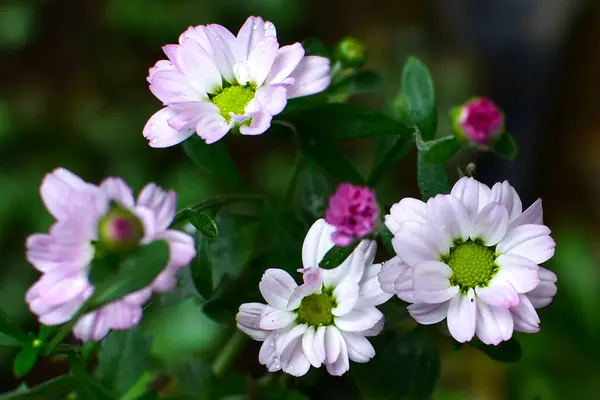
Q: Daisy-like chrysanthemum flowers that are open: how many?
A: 4